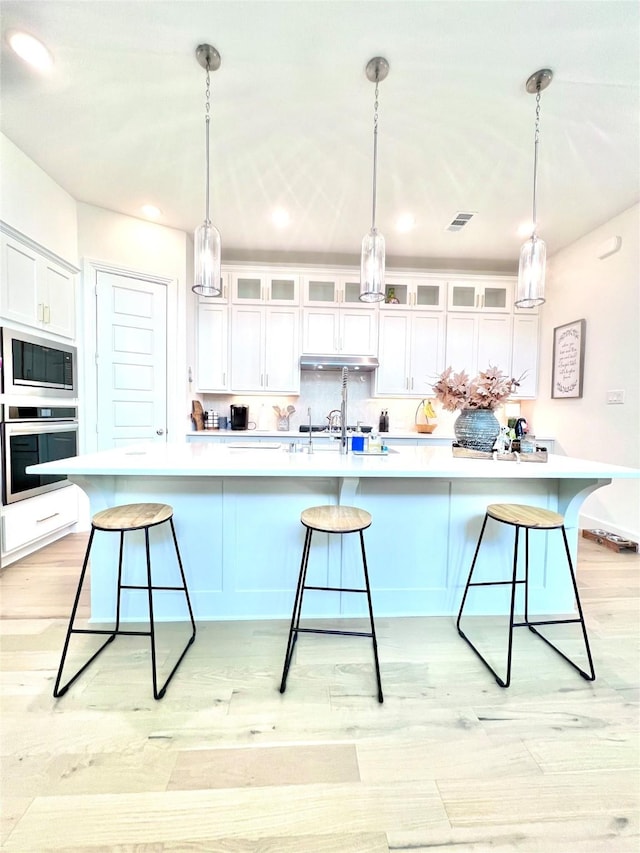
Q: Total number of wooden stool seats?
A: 3